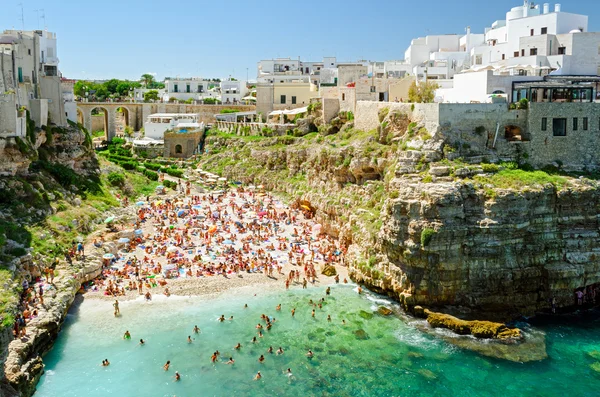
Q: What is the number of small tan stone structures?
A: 1